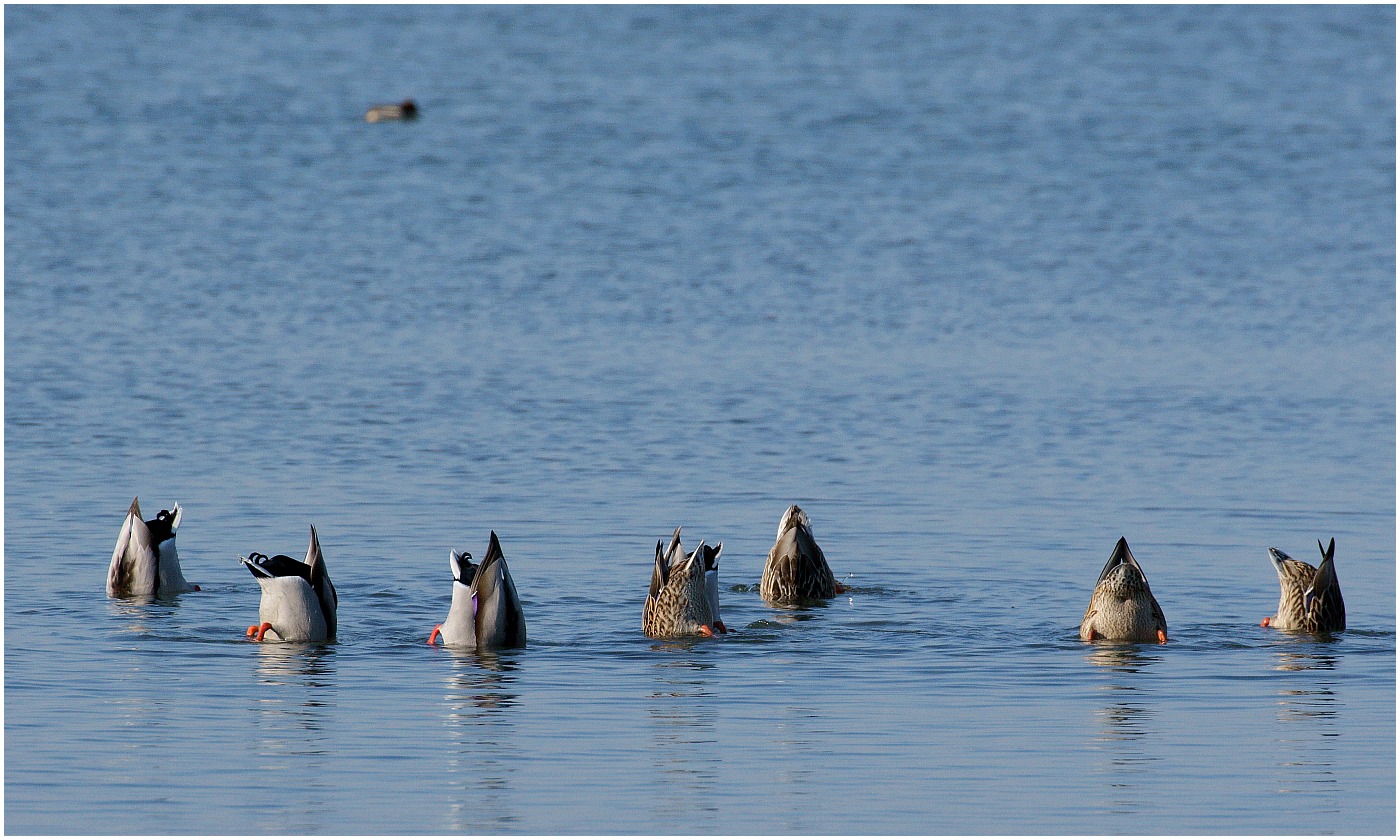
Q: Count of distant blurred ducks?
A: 1